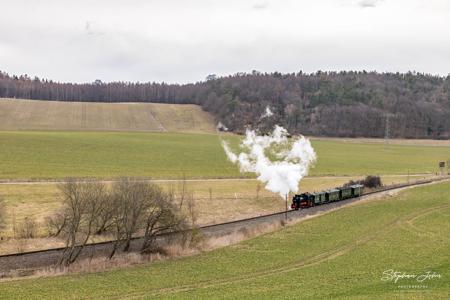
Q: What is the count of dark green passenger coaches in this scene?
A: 4